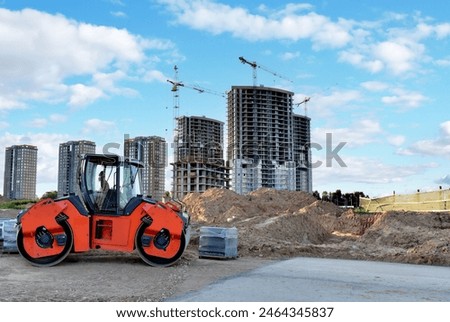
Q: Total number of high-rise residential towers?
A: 6